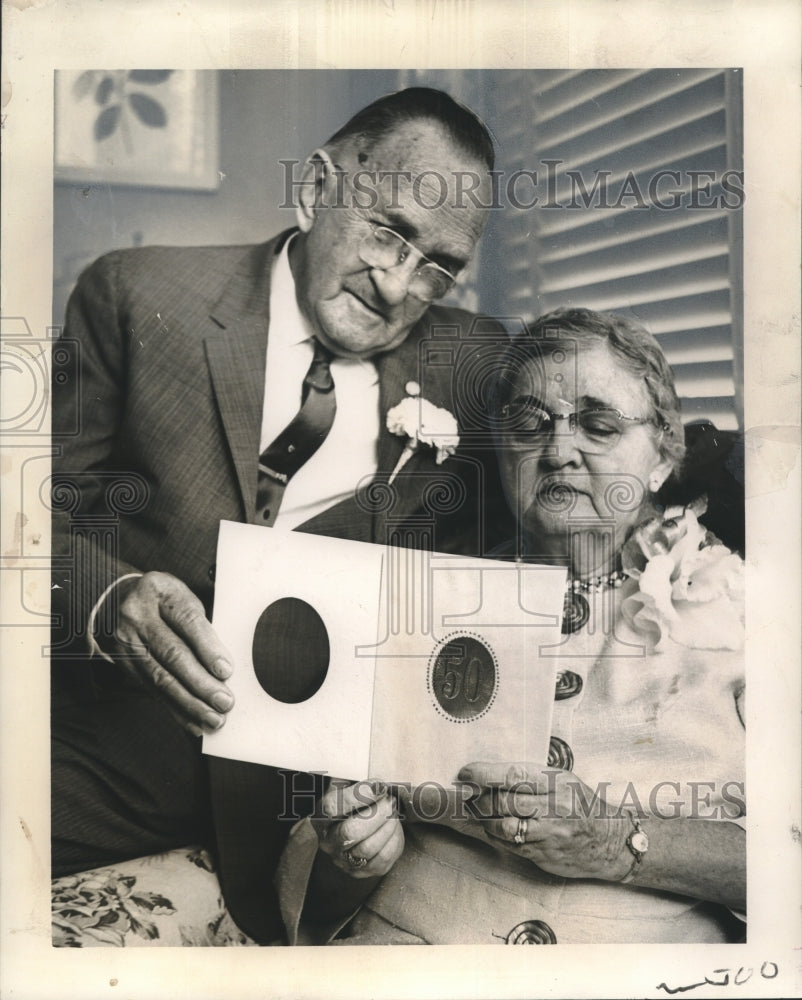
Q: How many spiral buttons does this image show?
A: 4